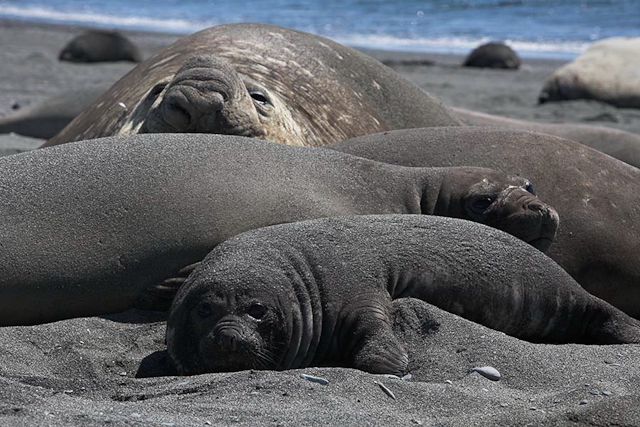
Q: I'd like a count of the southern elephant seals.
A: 9